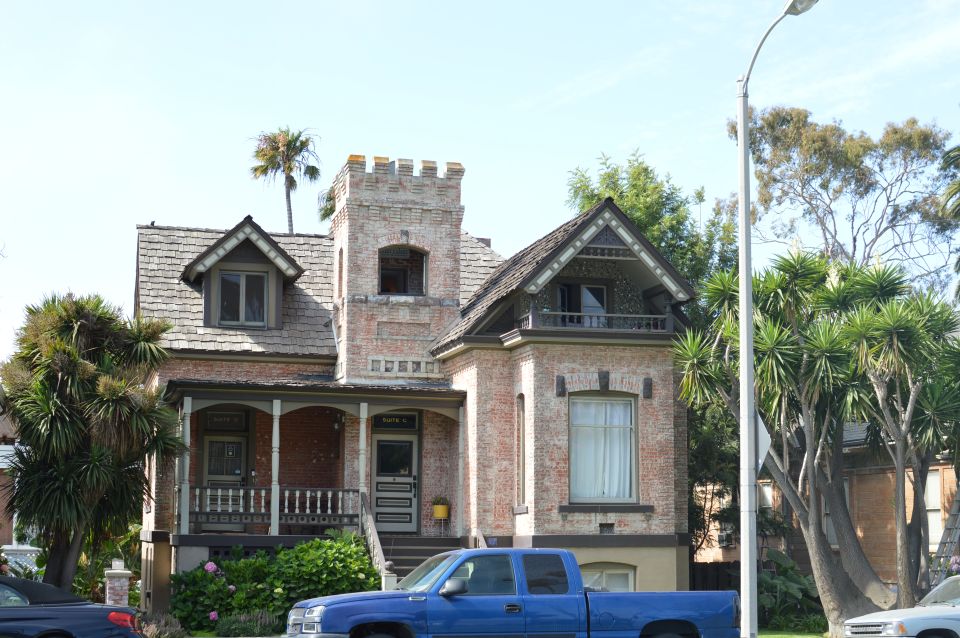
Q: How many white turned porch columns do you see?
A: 4